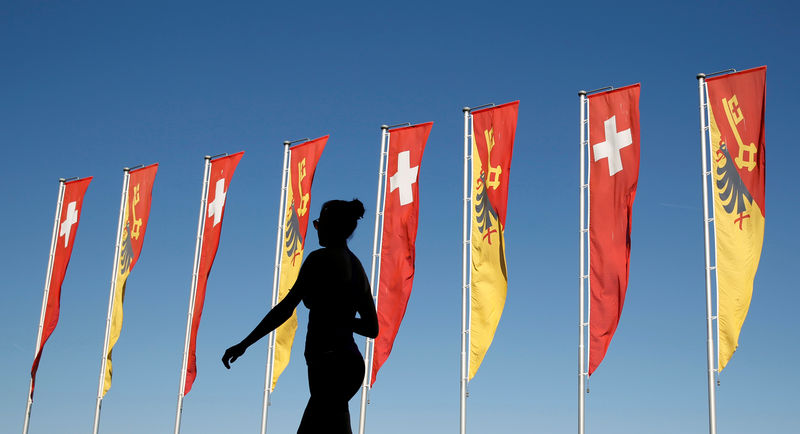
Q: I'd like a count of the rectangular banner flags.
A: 8